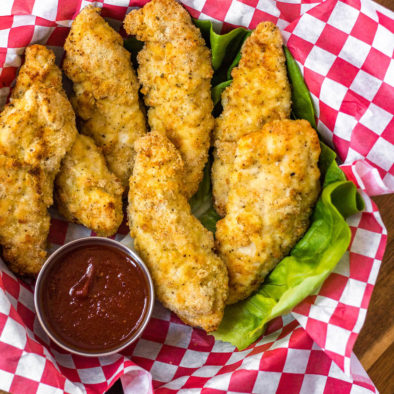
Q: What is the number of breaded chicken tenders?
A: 7